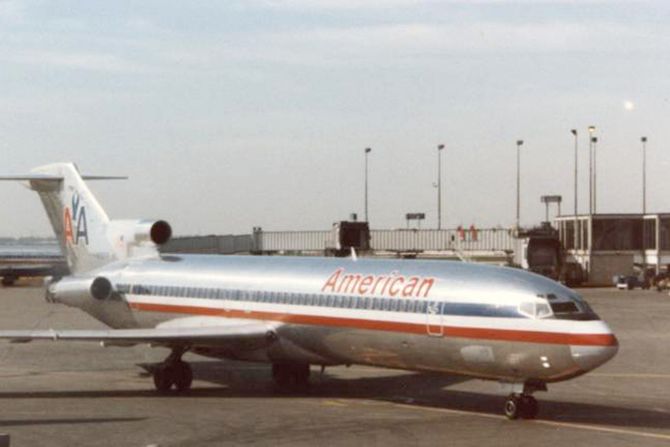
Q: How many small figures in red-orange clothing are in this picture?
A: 2